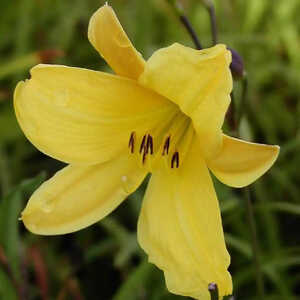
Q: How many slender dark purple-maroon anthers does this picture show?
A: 6